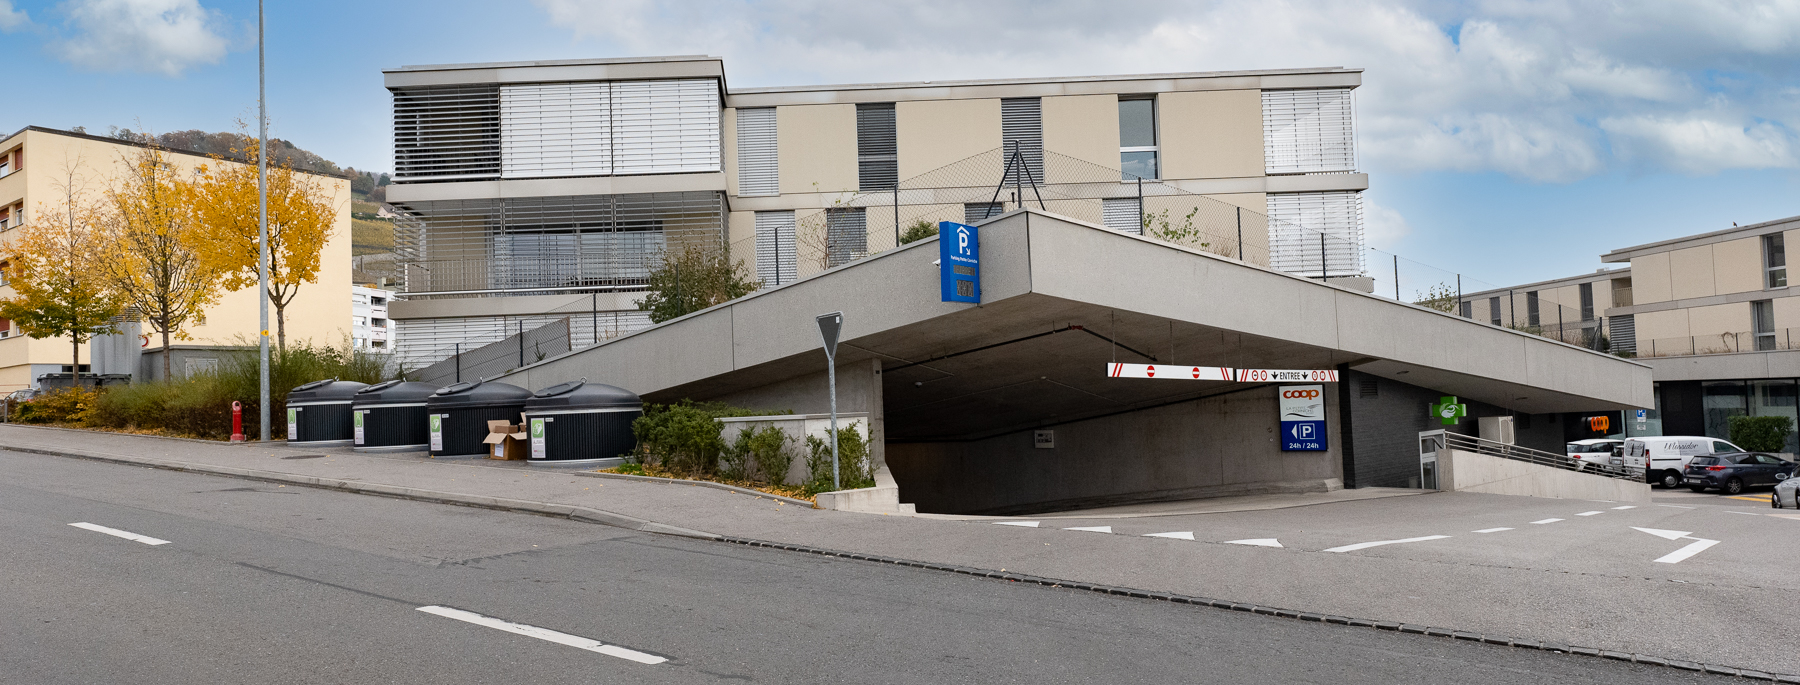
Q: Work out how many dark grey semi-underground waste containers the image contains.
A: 4